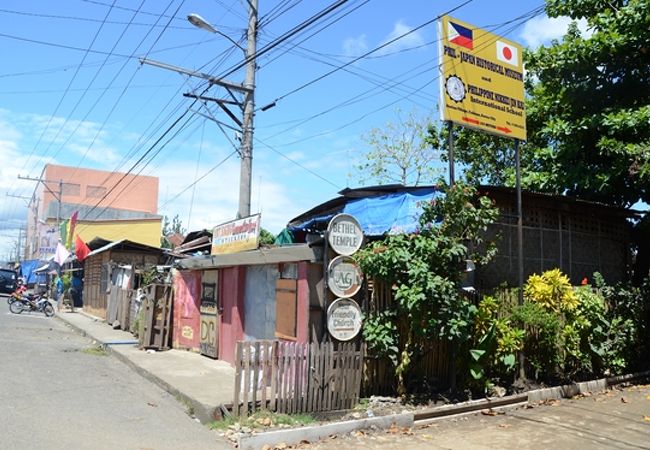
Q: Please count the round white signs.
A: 3